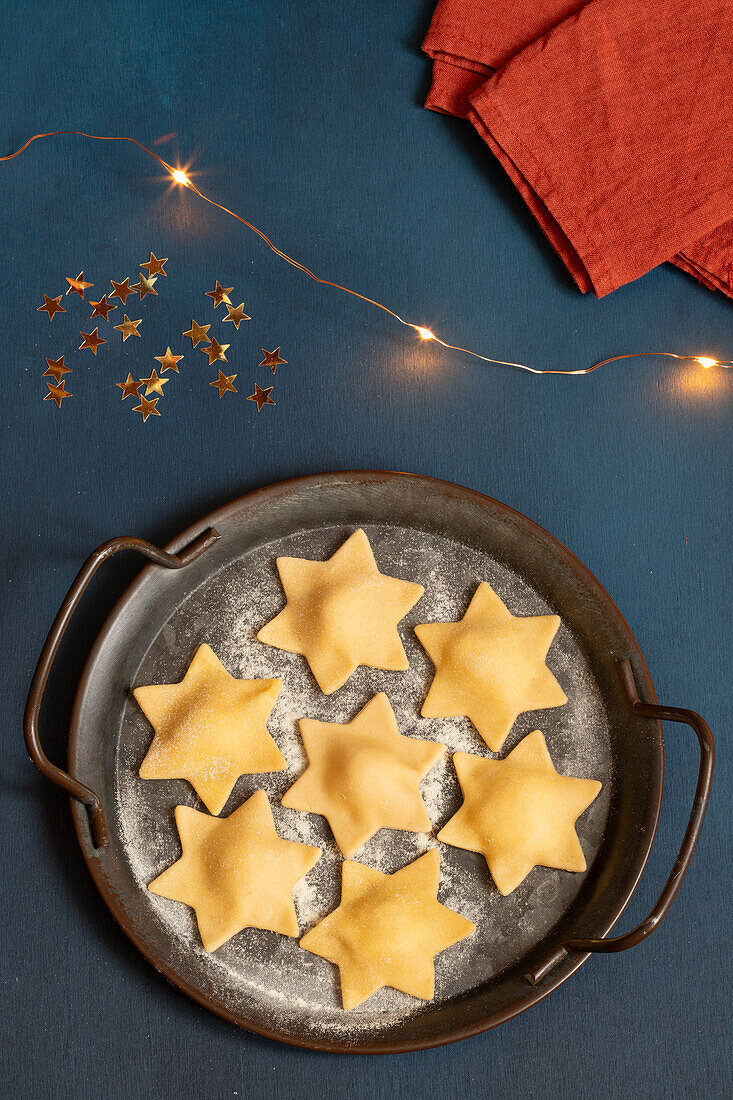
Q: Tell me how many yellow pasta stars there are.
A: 7